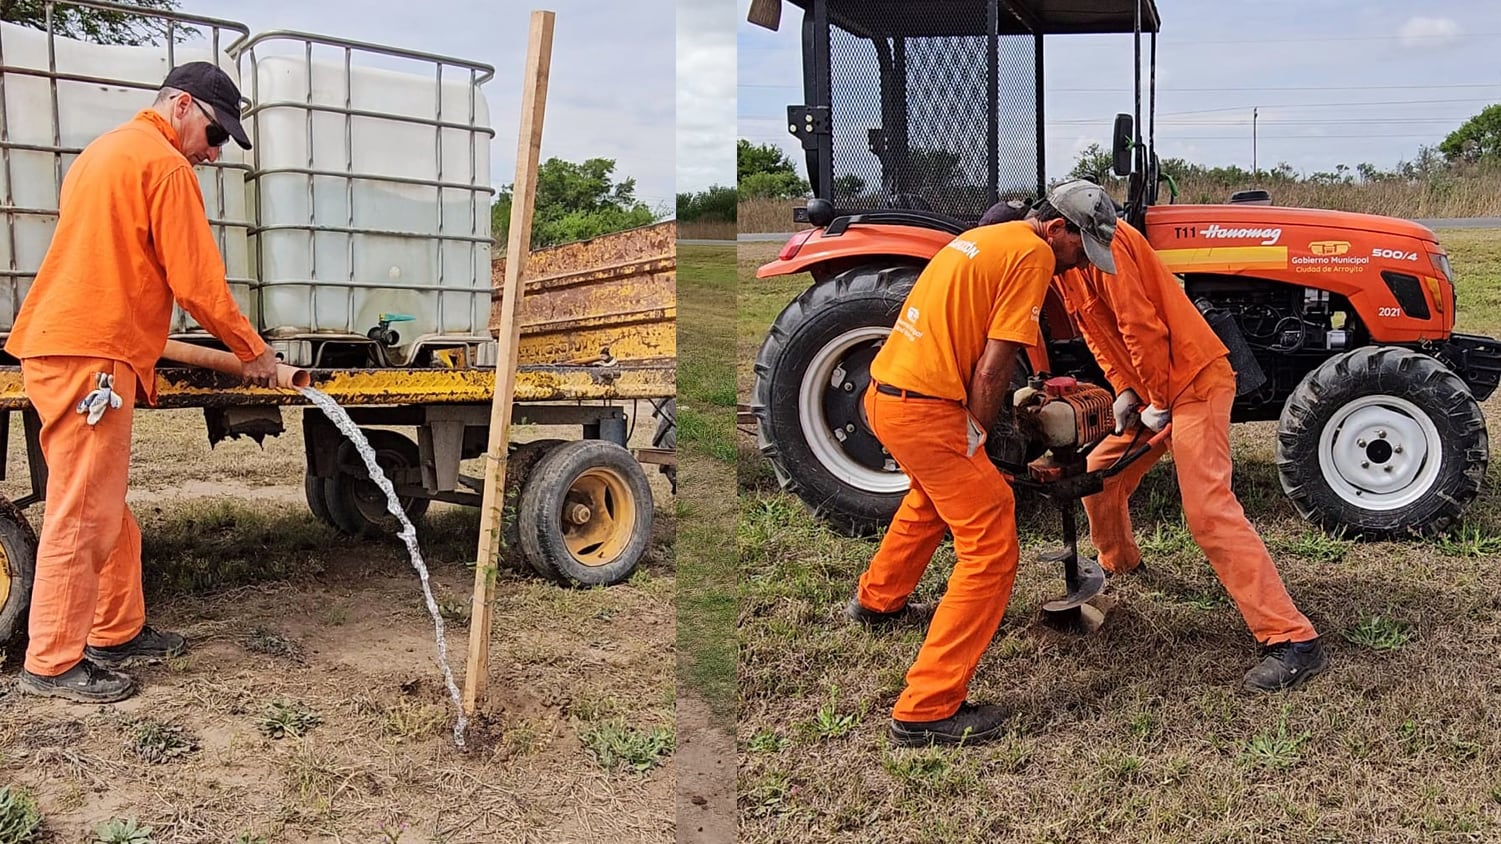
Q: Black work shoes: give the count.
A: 6